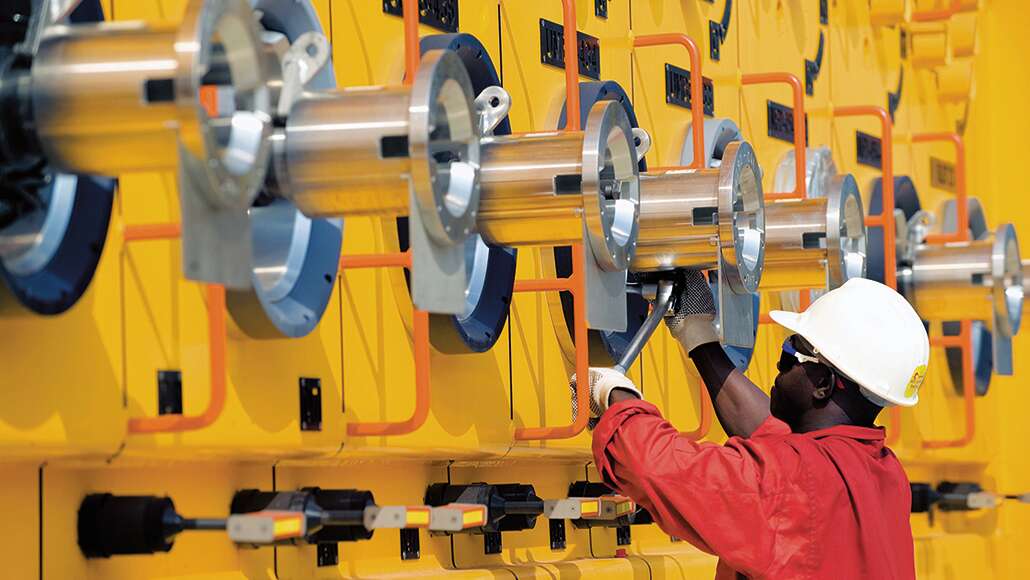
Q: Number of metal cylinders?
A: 6